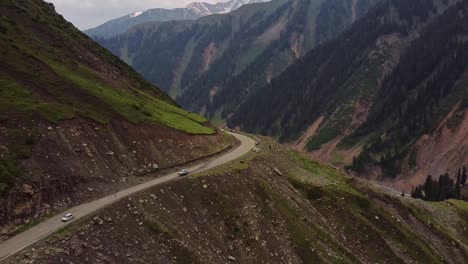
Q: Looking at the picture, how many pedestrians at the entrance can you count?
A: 0